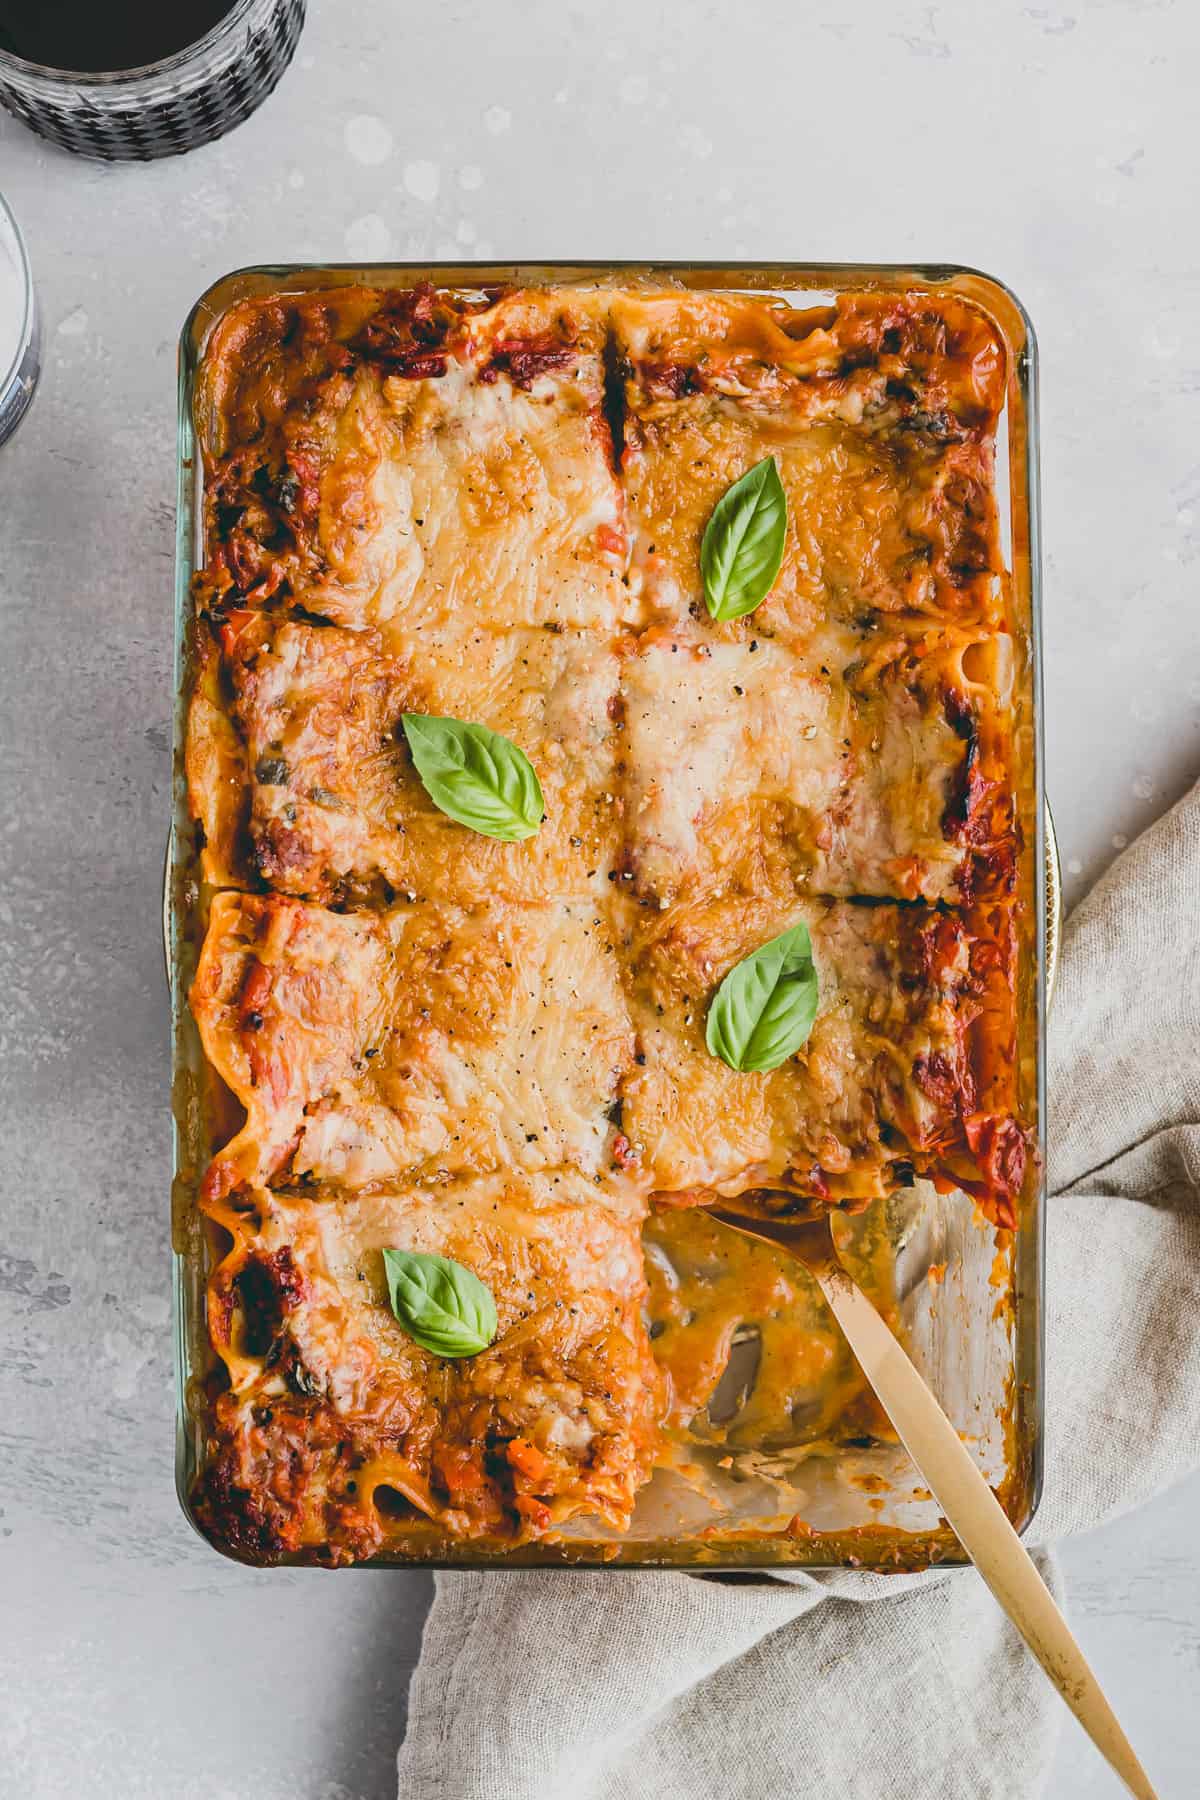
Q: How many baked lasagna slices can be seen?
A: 7